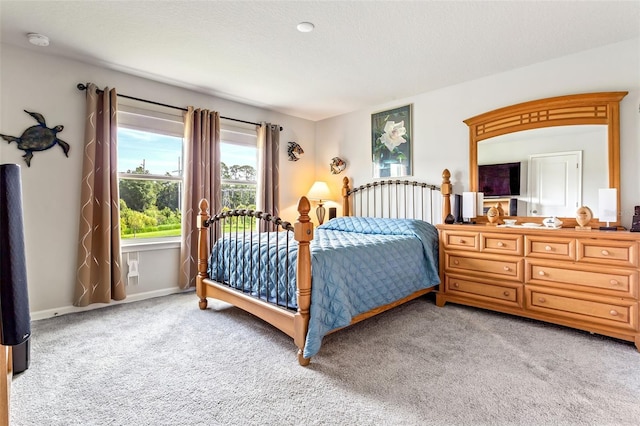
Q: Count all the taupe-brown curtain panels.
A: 3